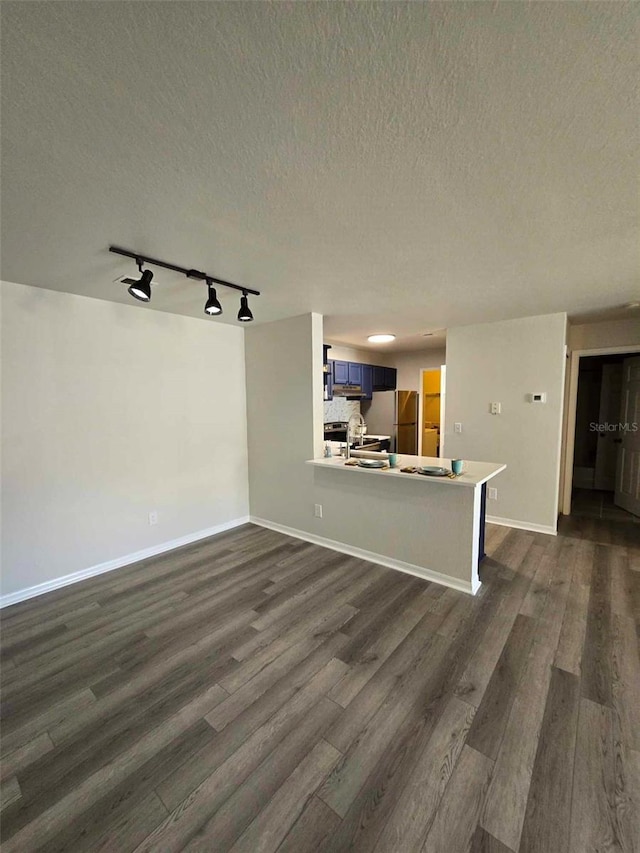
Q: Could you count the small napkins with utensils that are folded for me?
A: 2